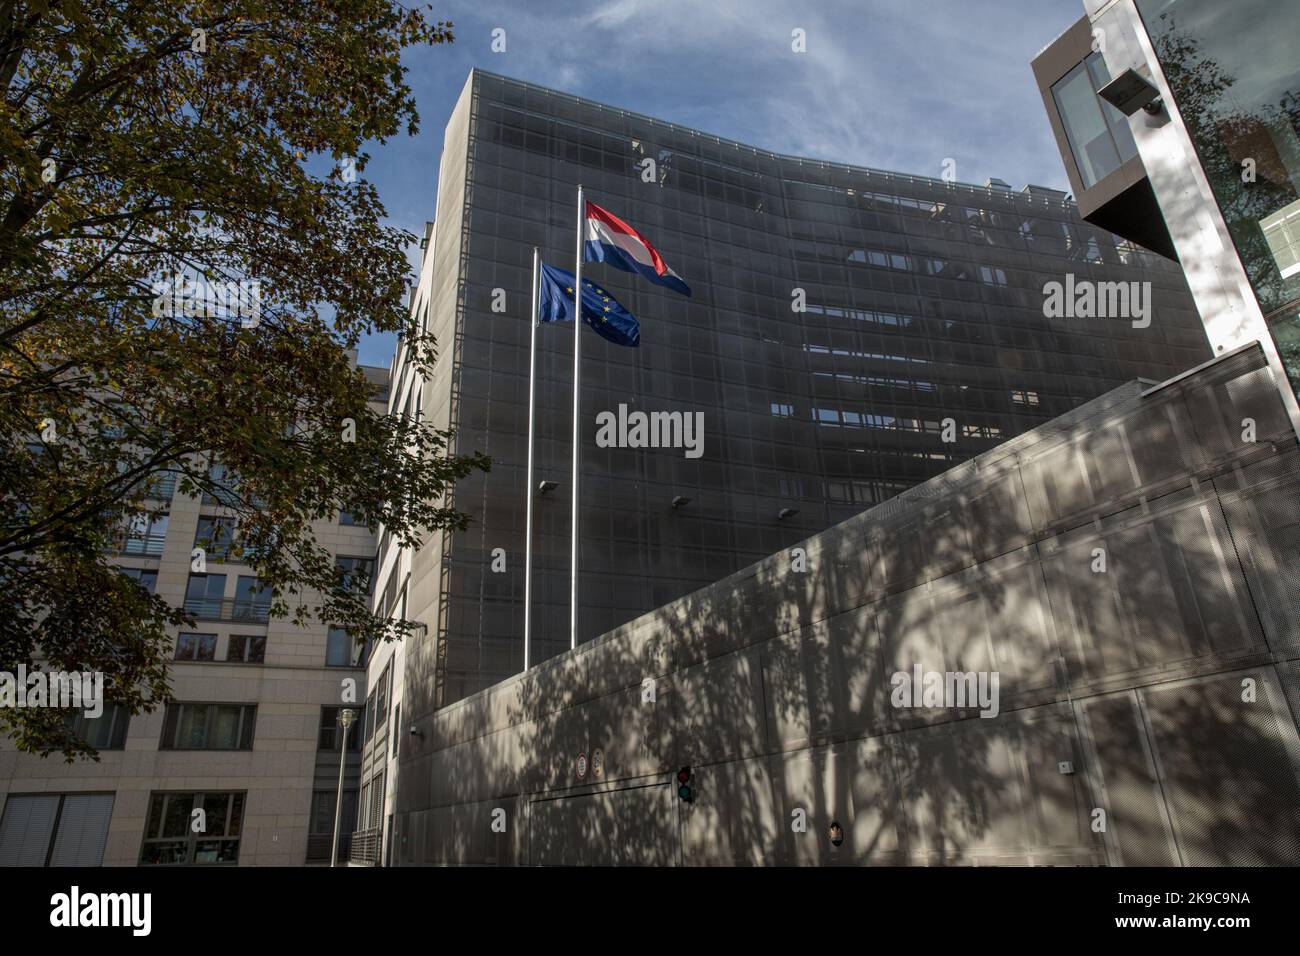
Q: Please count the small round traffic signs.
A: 2